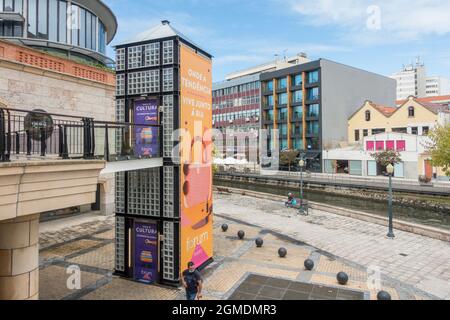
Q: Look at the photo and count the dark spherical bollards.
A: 7